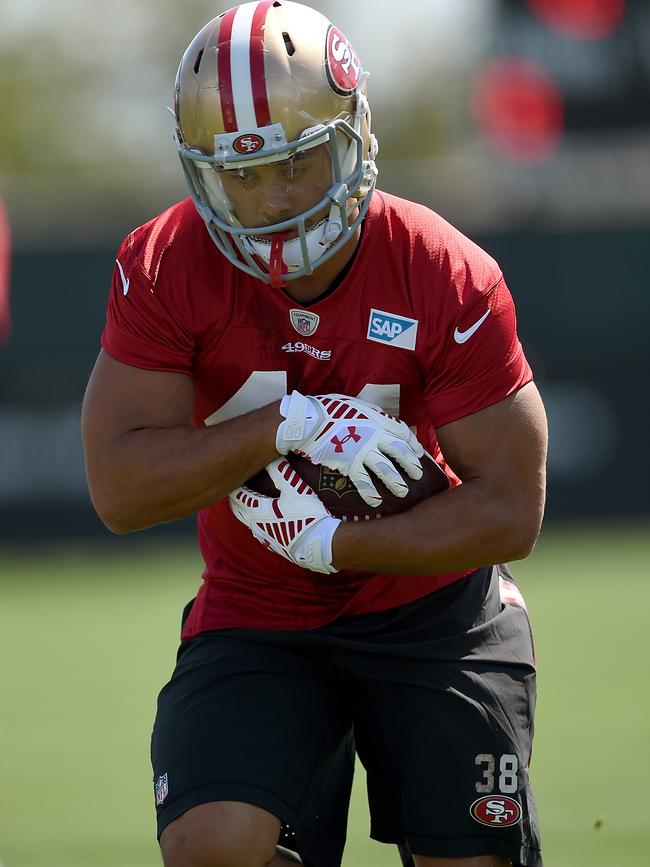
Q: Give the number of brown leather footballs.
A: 1